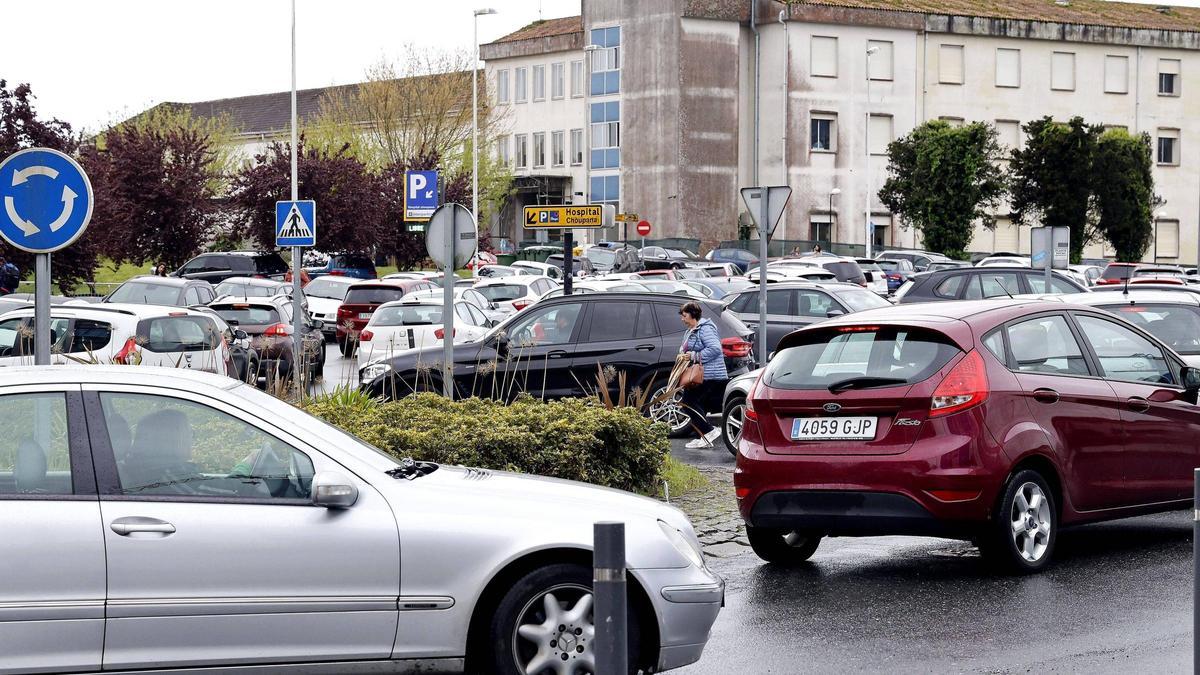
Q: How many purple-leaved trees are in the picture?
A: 4